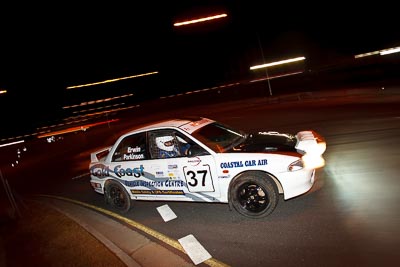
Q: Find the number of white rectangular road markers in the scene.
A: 2